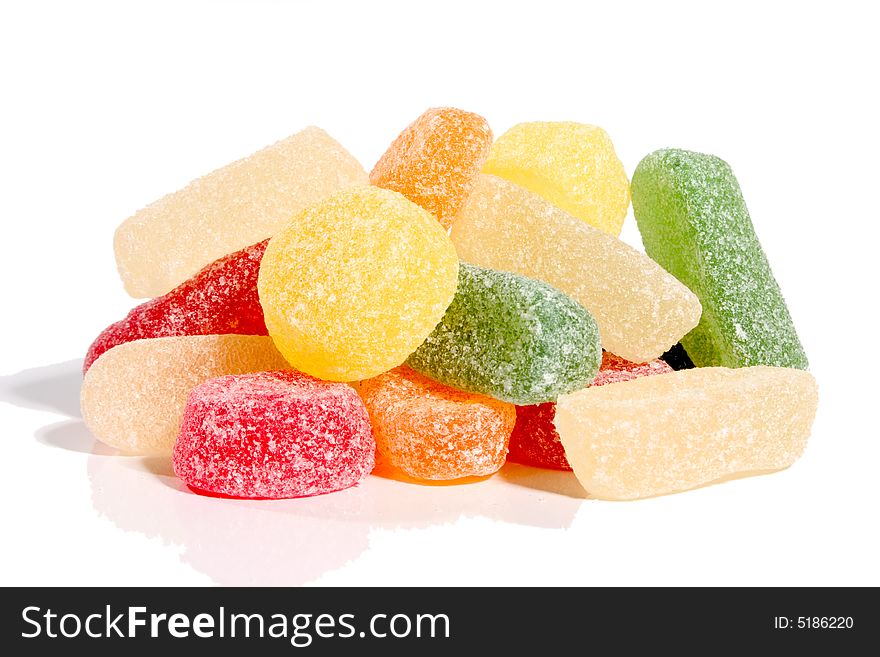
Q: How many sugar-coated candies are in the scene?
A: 13